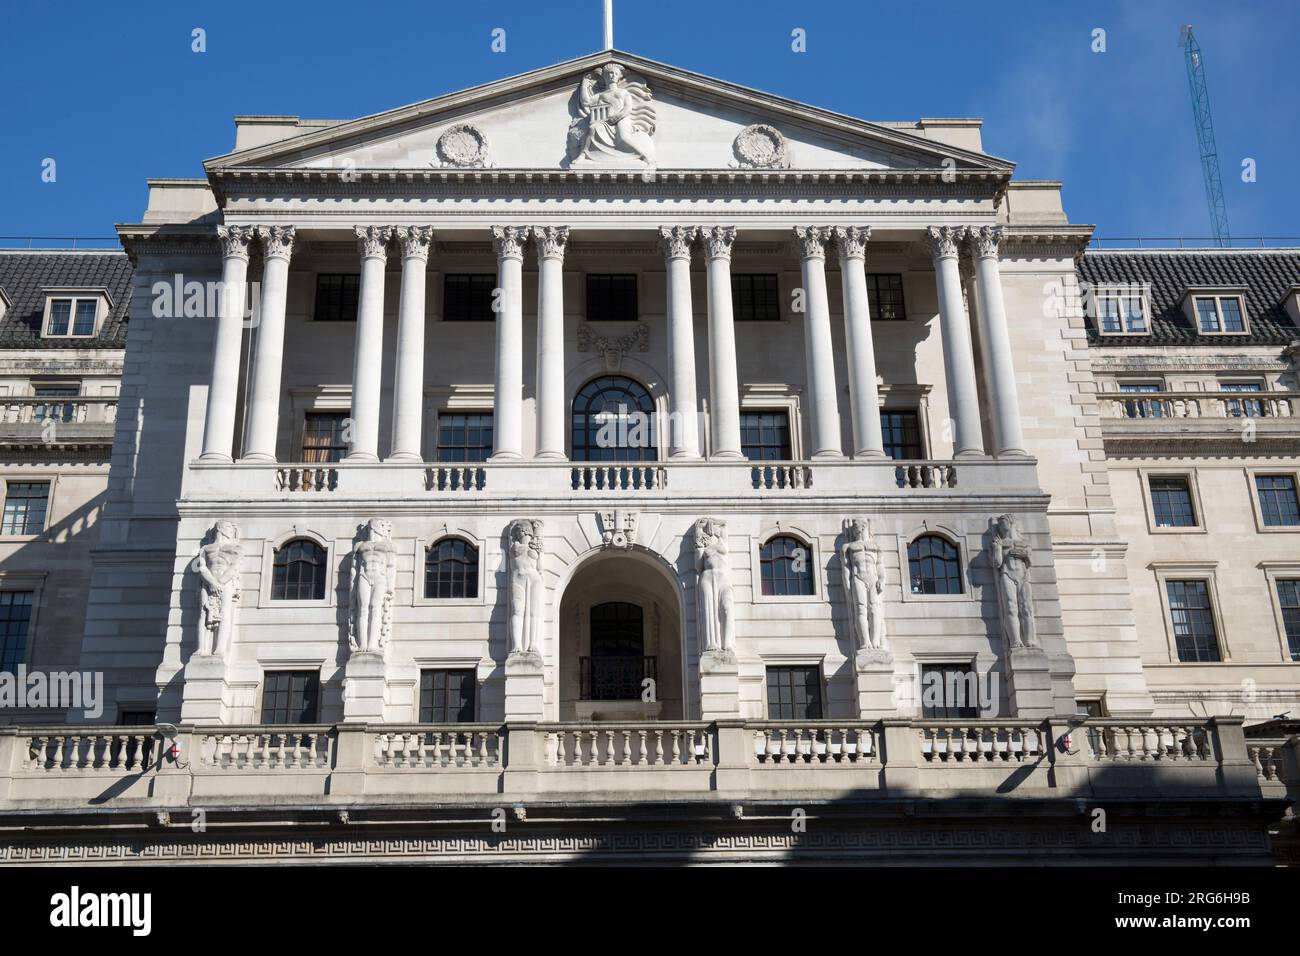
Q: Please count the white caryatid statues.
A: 6